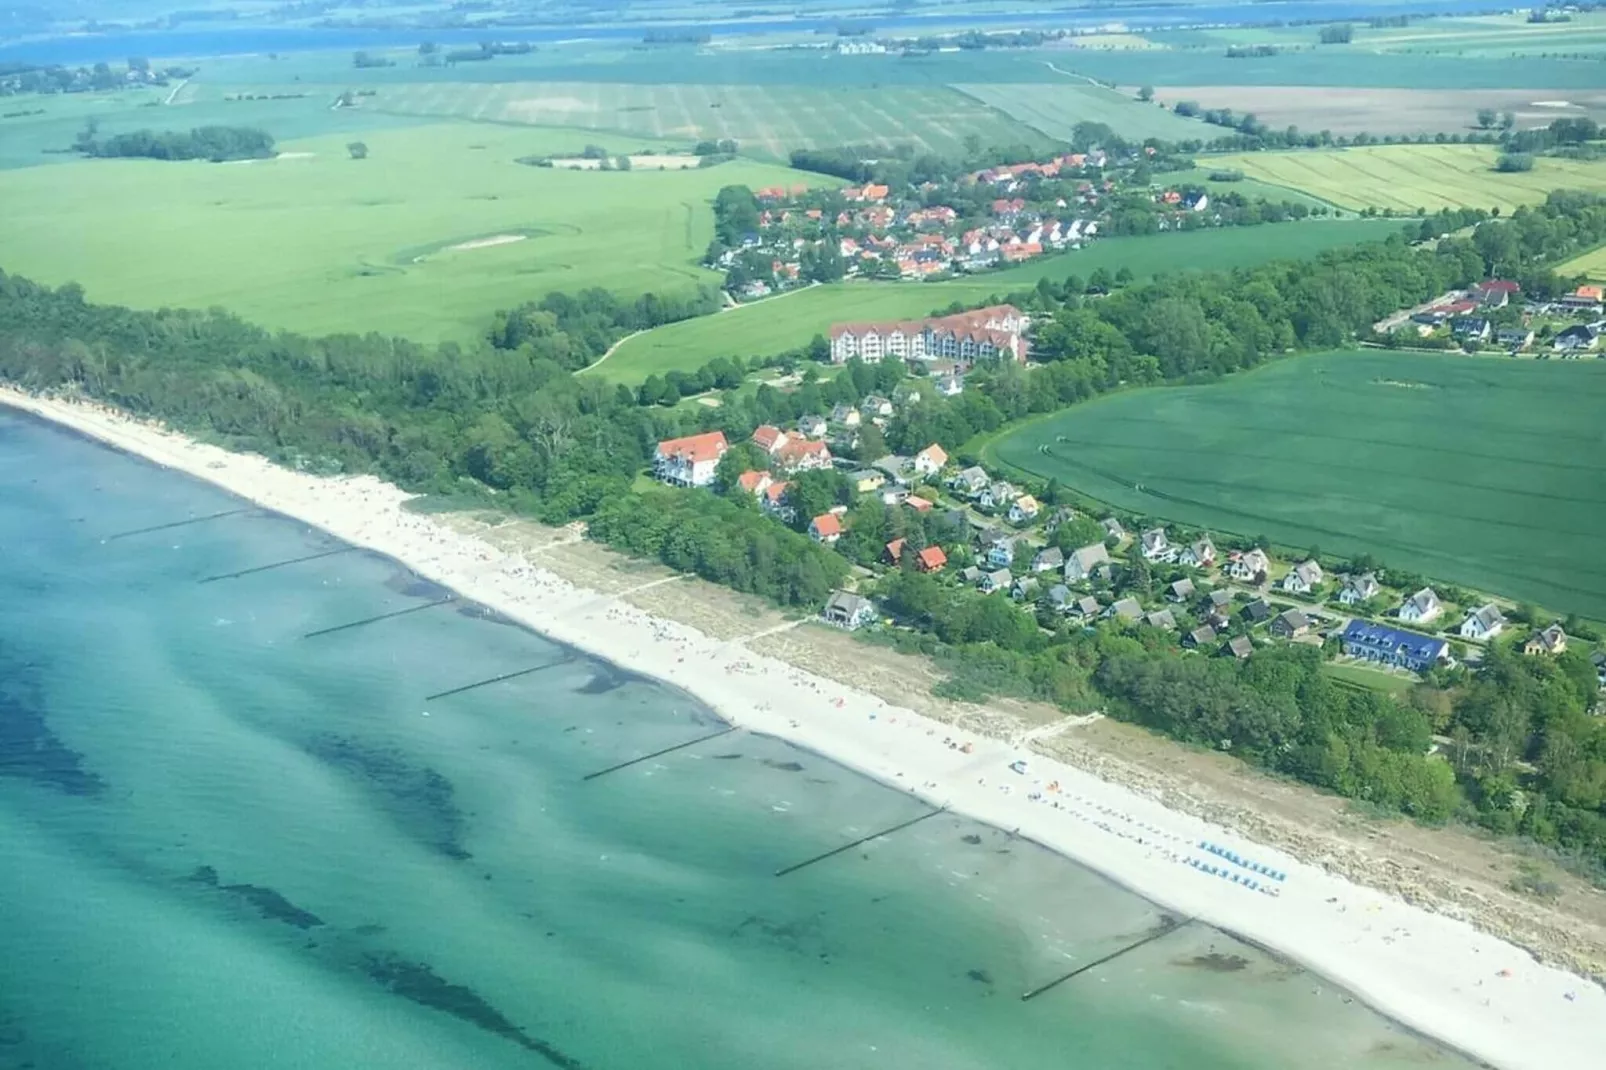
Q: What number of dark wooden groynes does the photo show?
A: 7